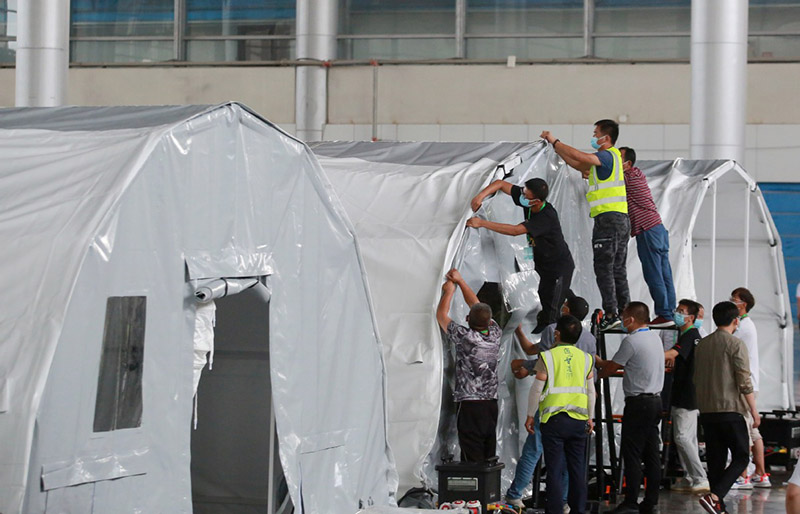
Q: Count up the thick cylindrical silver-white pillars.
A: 3